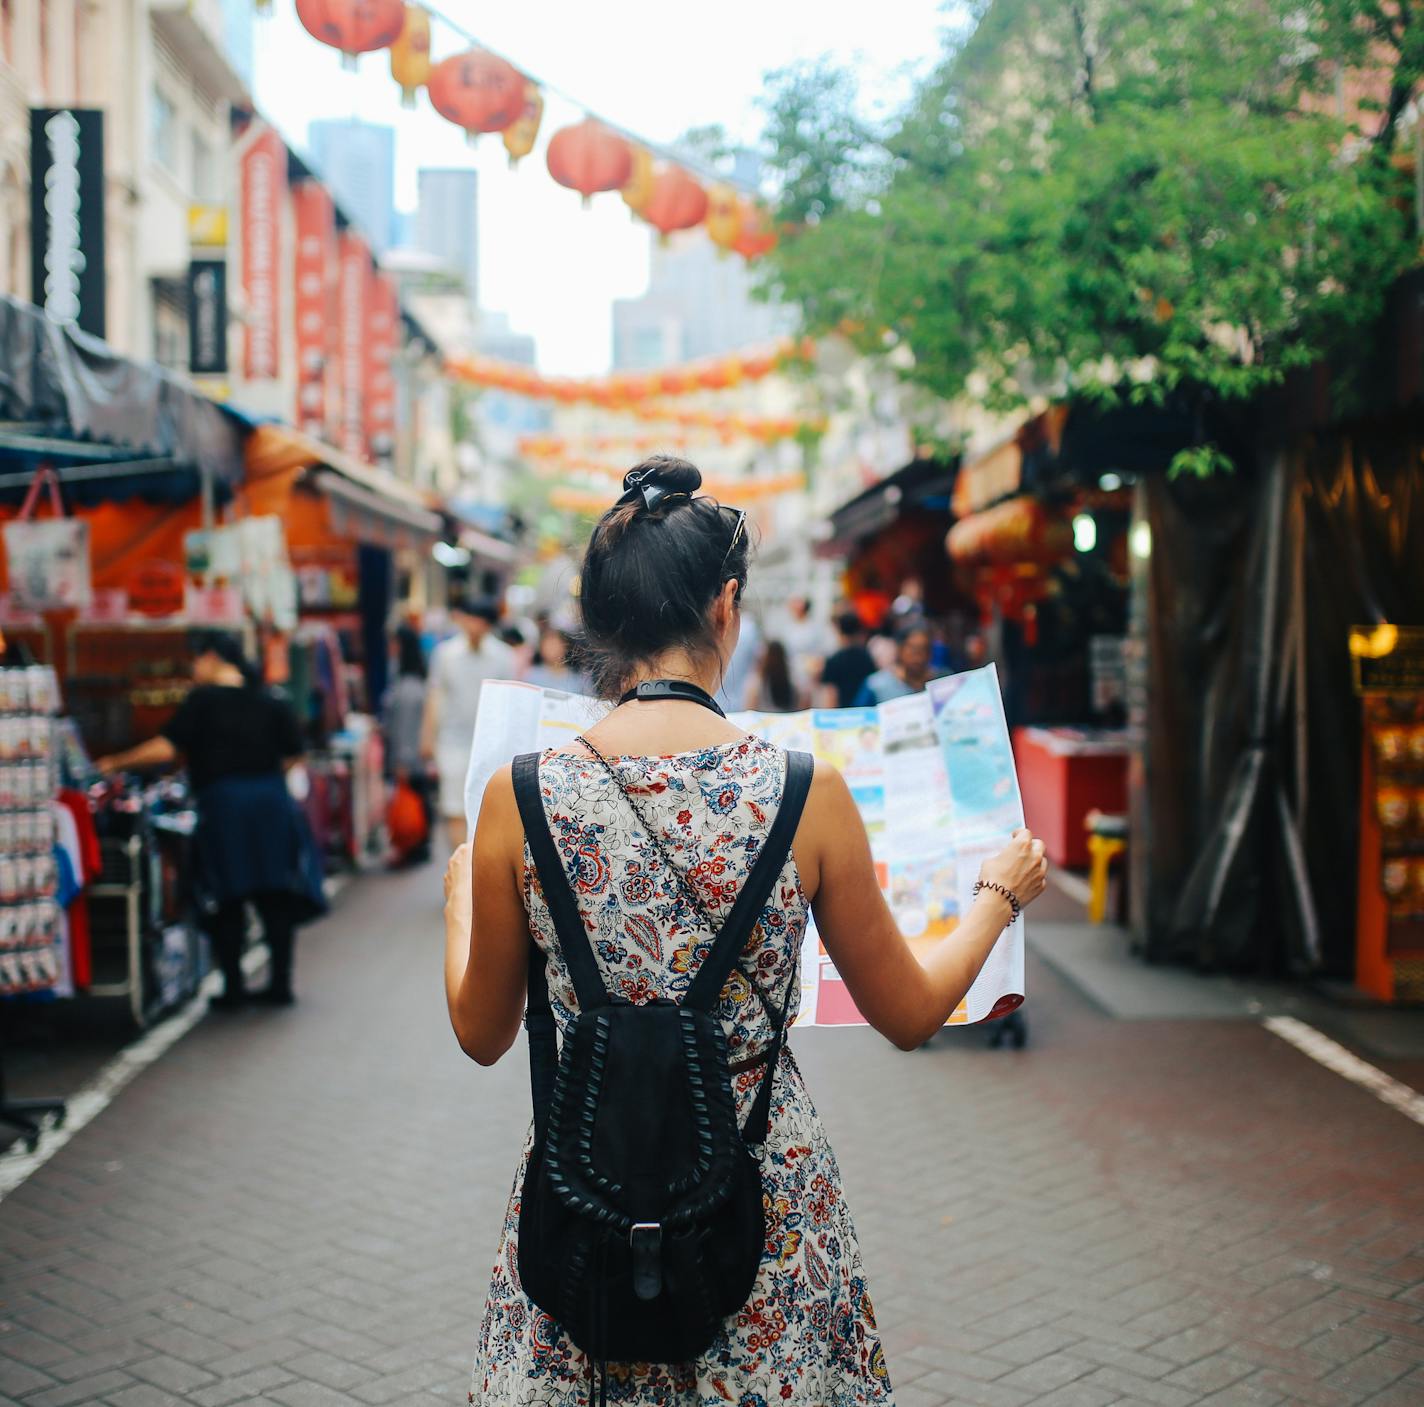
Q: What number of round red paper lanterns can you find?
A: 5